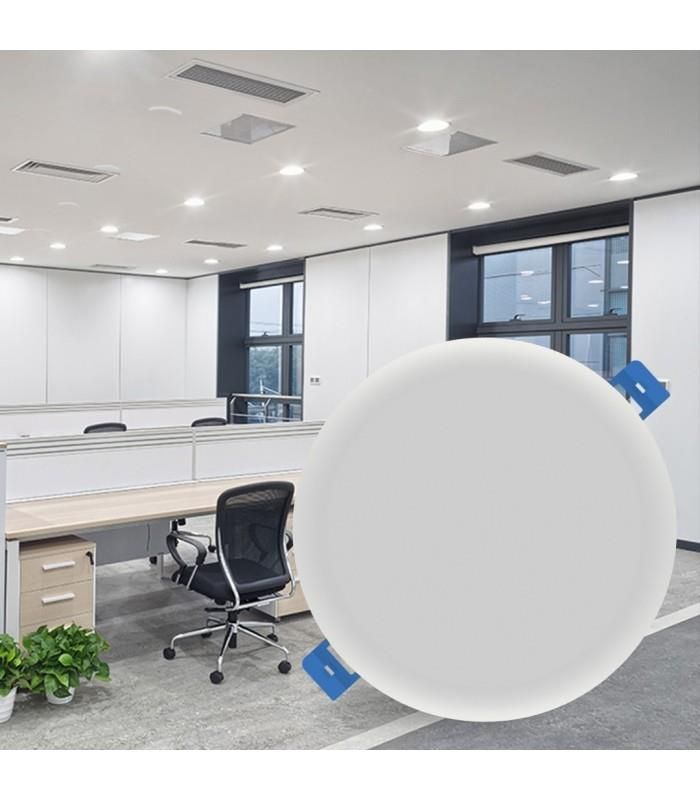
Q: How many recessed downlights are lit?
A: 12